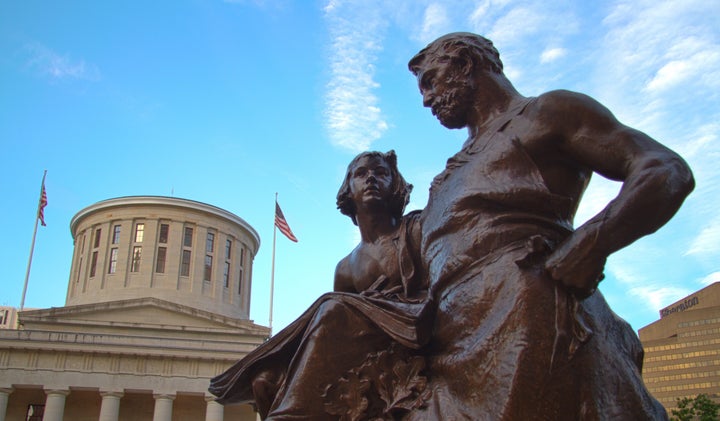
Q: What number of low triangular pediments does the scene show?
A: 1